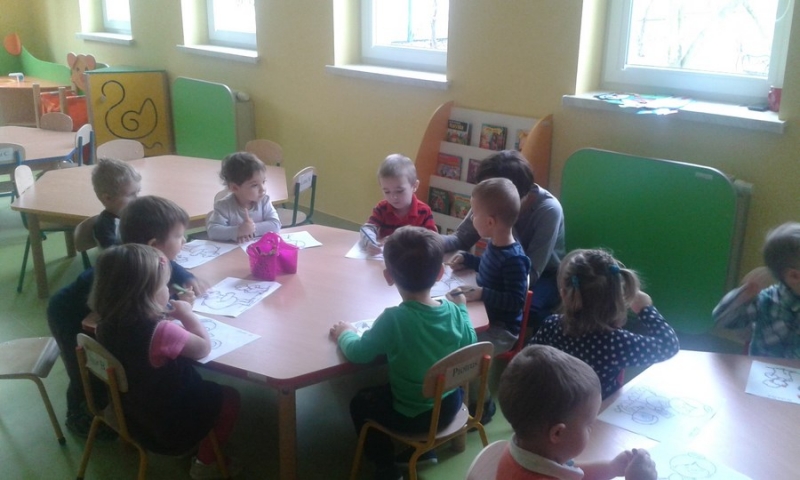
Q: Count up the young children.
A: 10